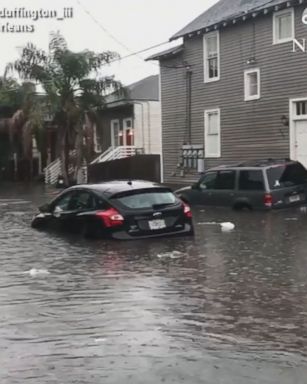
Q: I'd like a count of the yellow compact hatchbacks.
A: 0